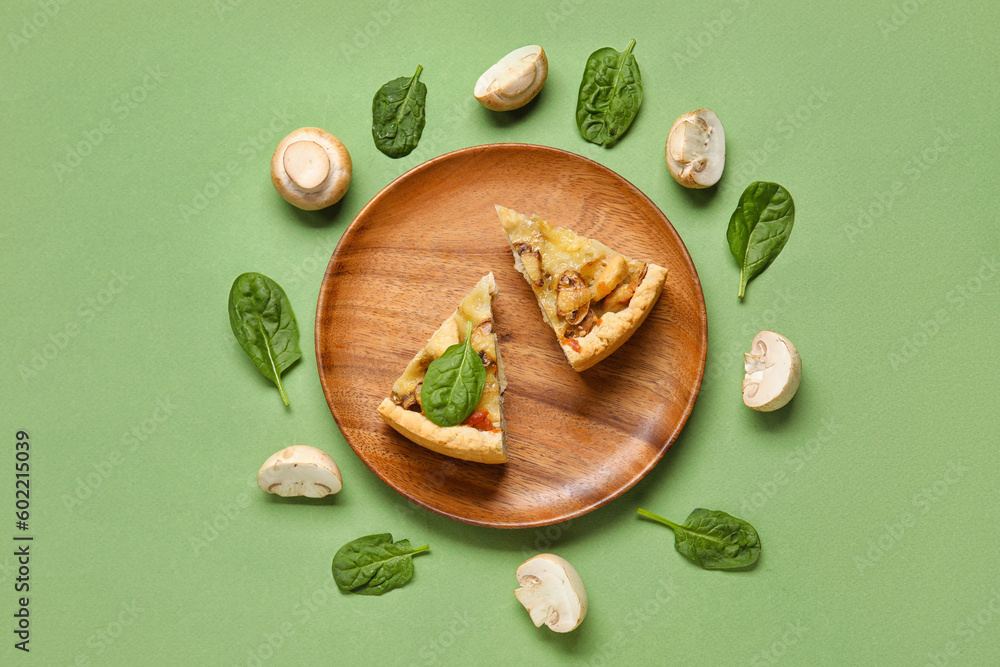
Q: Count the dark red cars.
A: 0